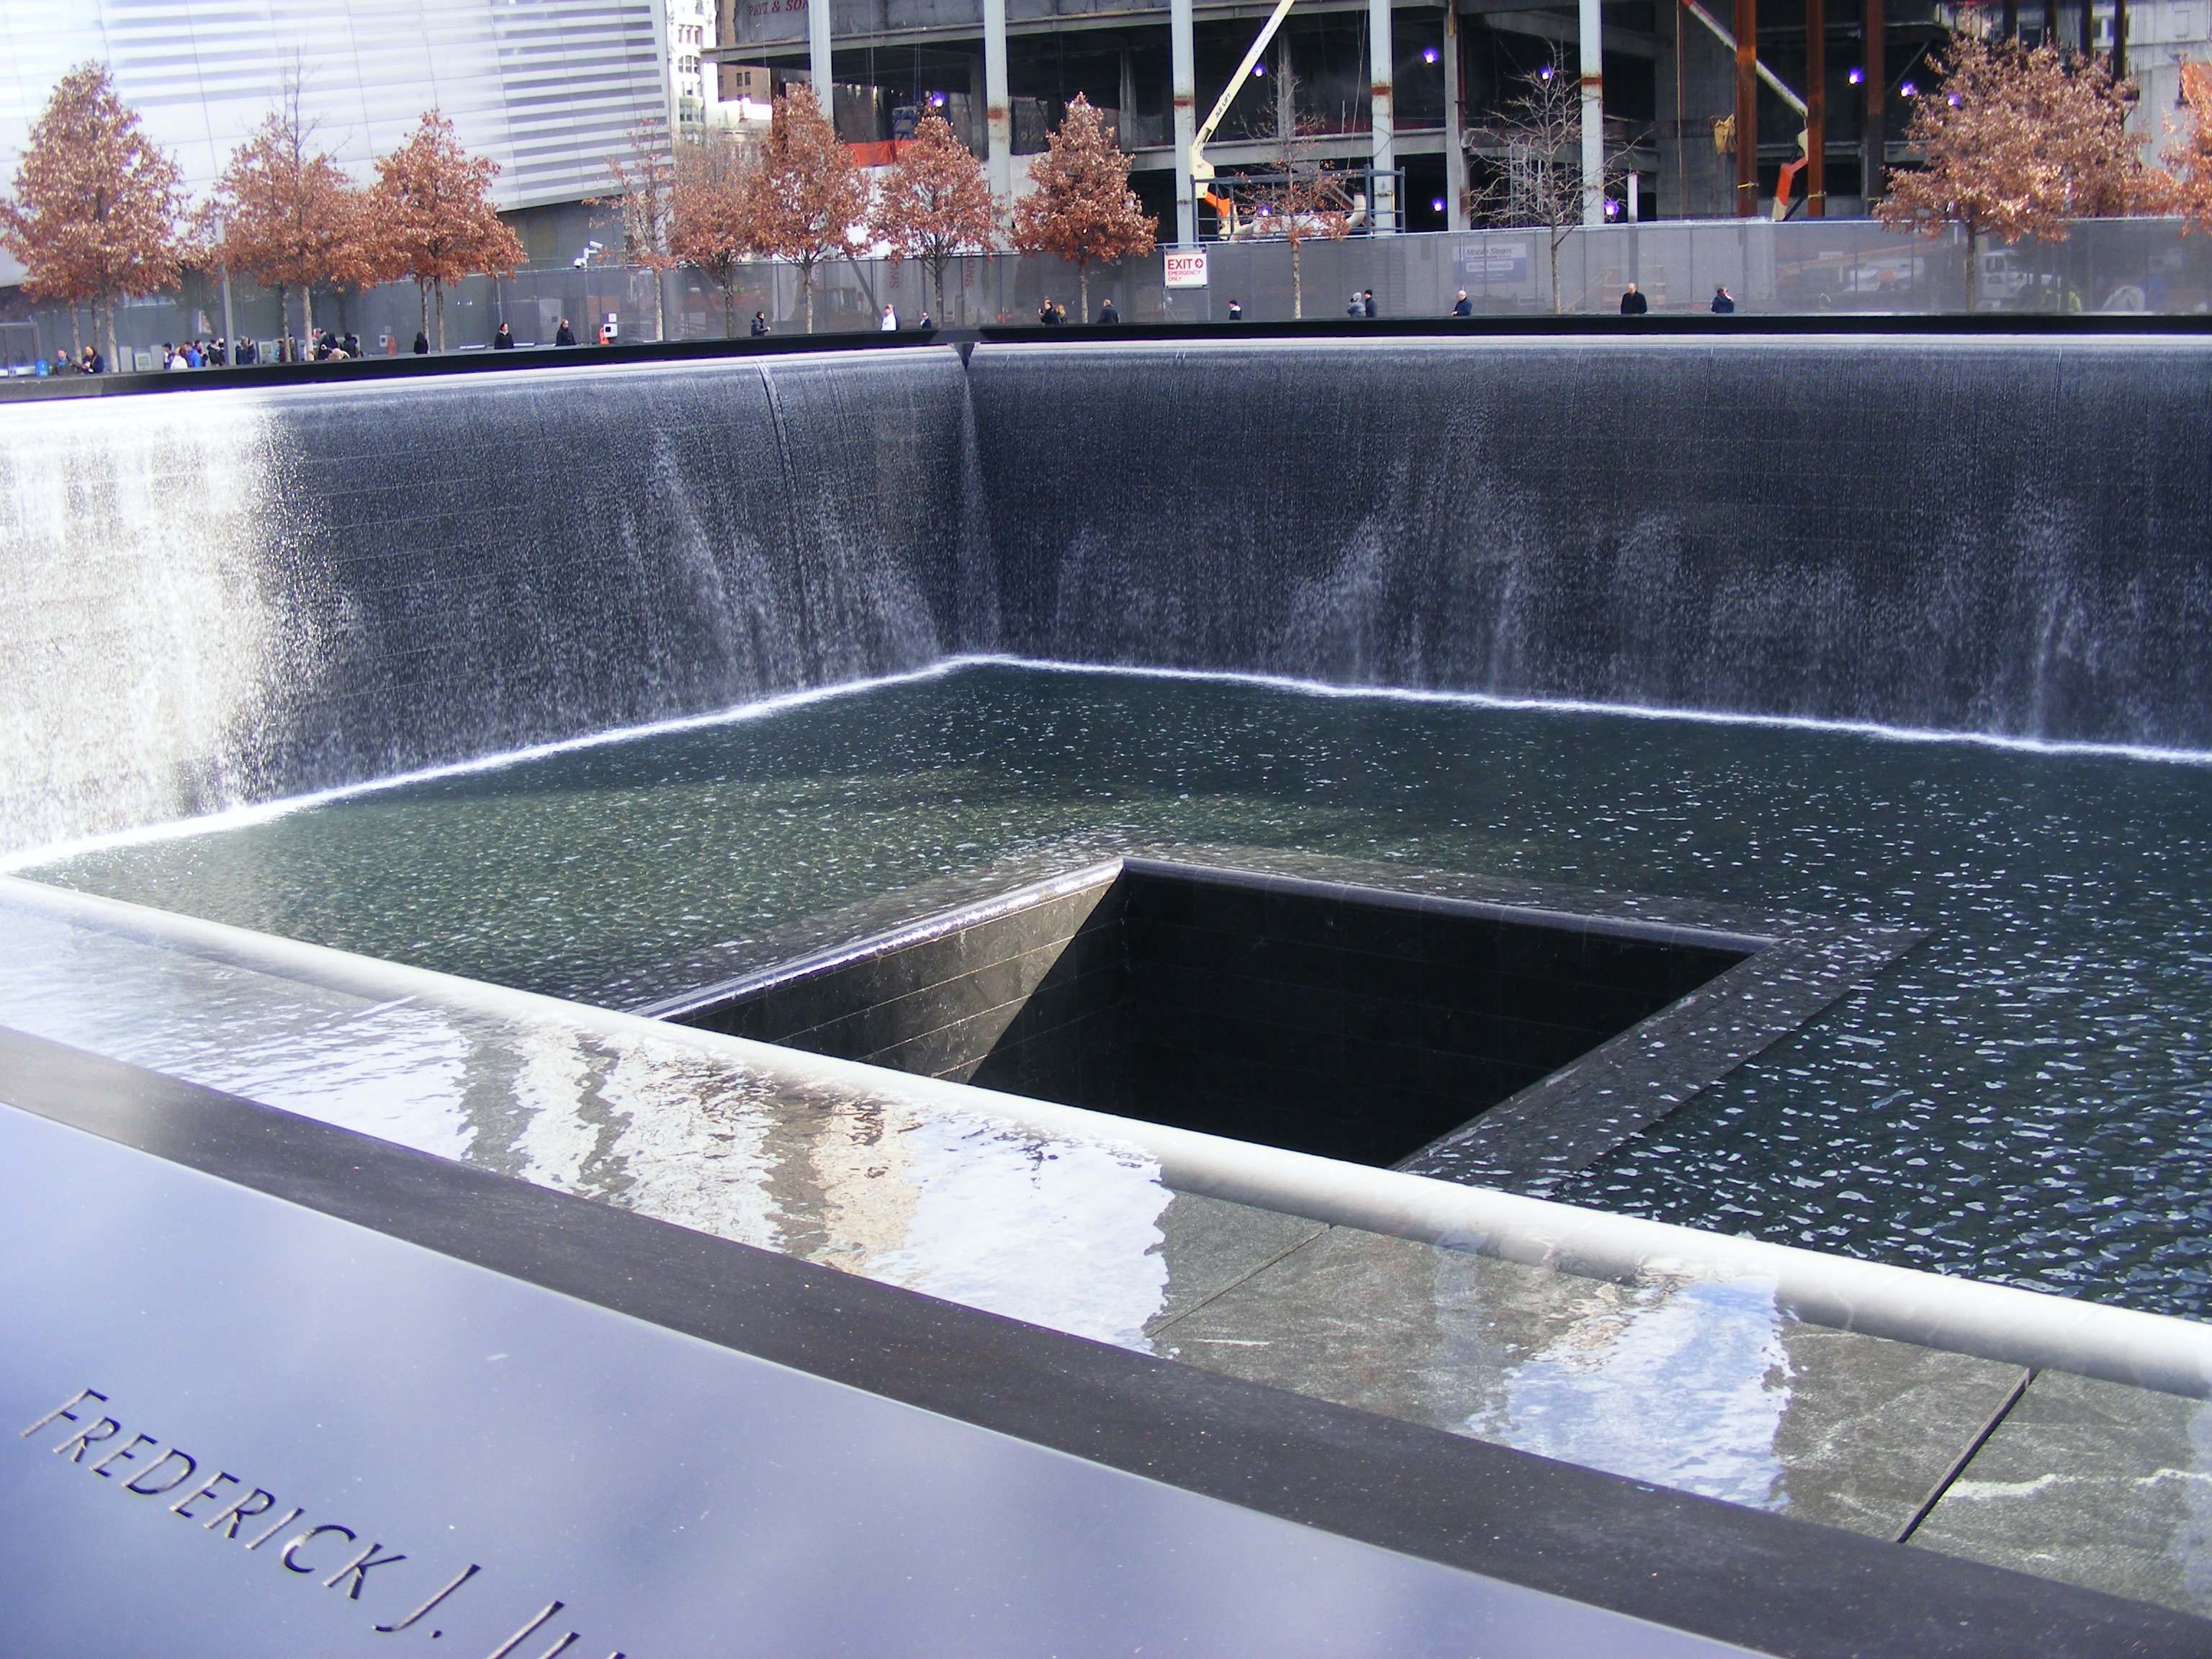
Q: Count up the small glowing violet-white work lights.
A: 10